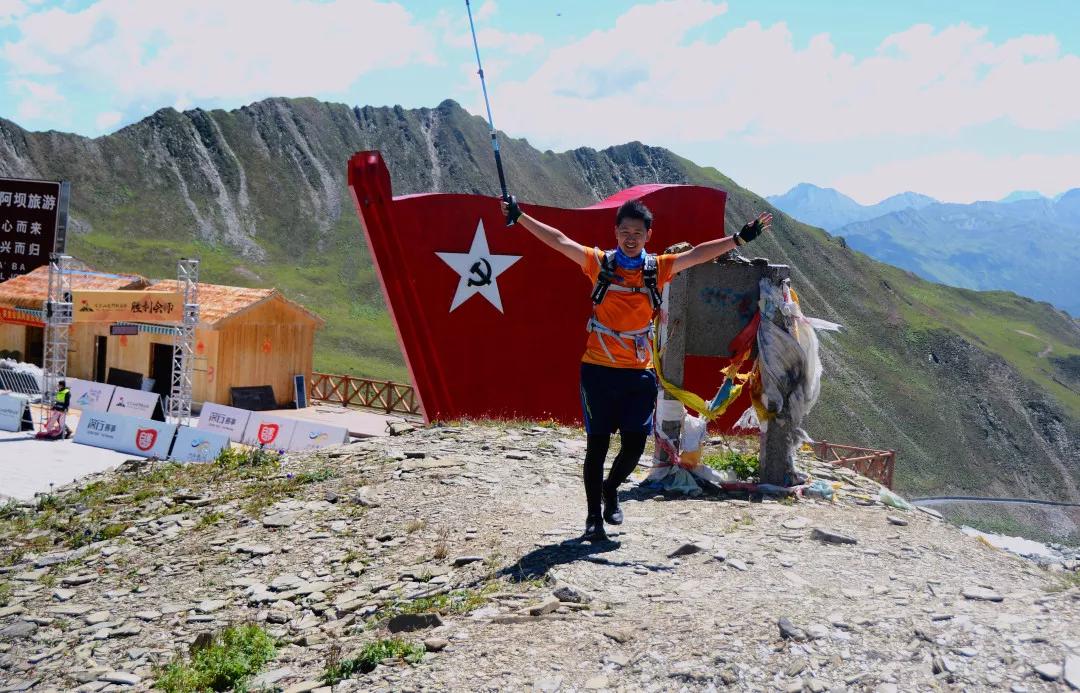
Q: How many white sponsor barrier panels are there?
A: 9